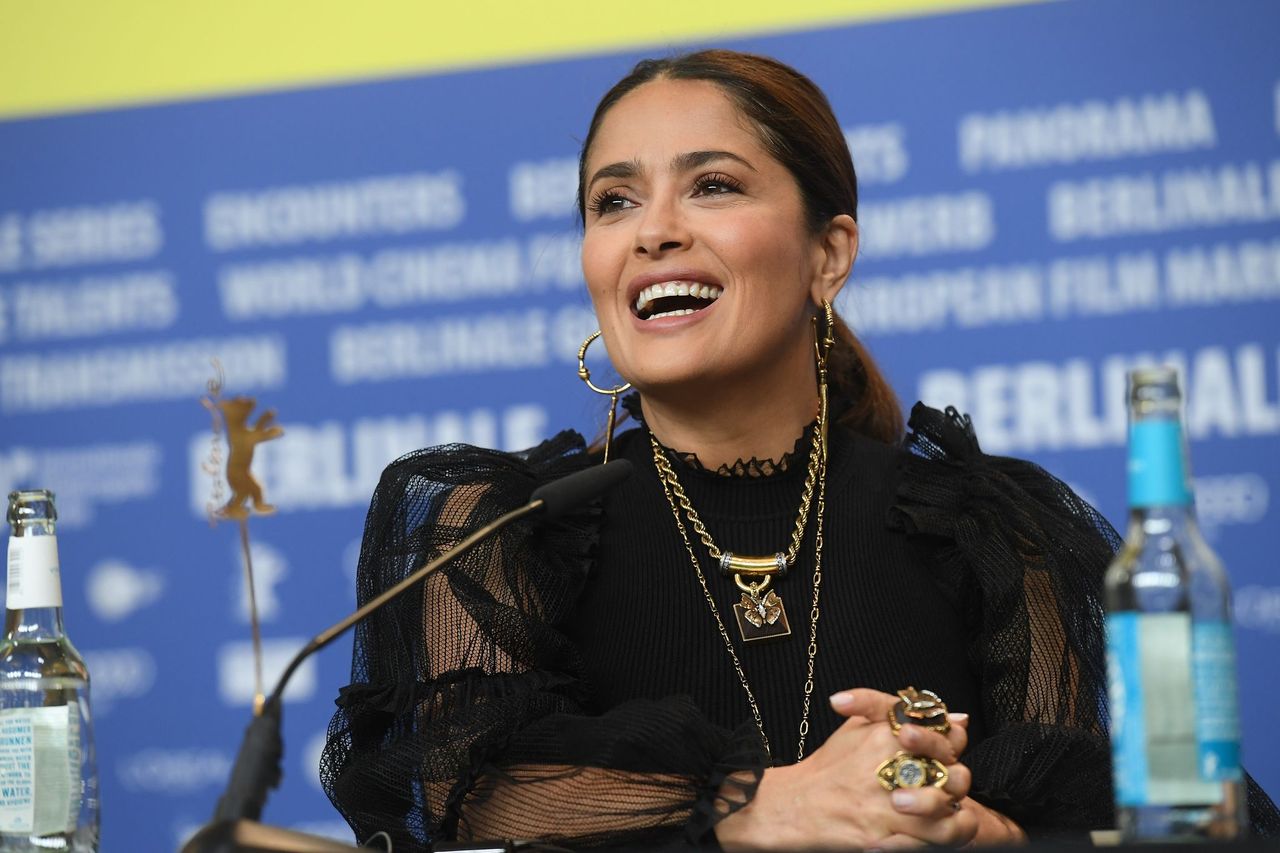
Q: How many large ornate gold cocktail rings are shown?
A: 2